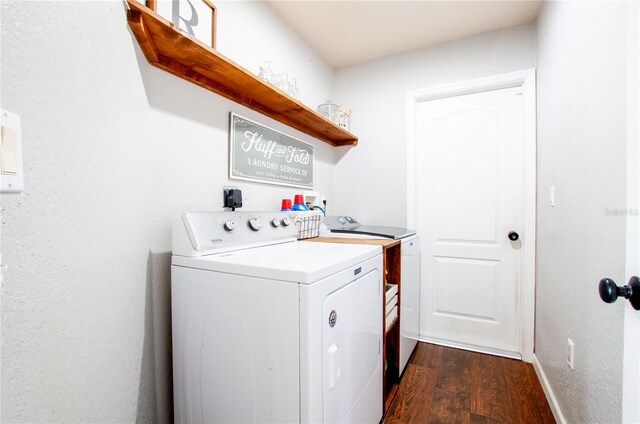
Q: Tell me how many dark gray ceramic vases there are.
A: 0